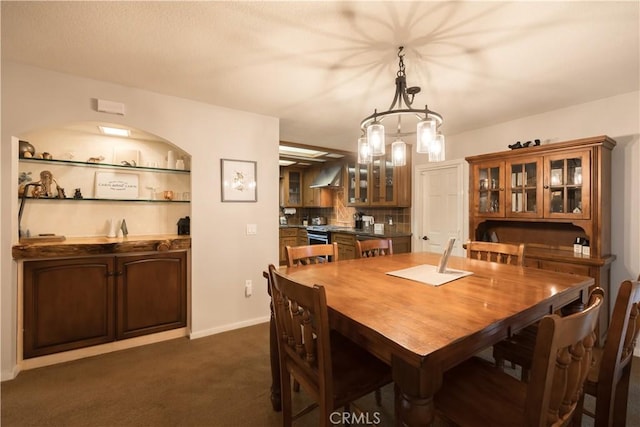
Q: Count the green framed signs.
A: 0